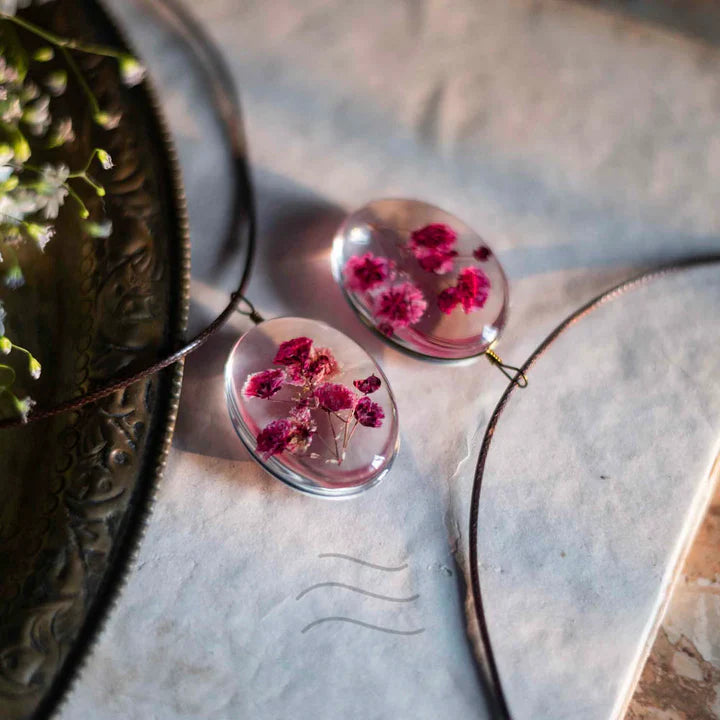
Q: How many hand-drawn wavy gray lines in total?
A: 3